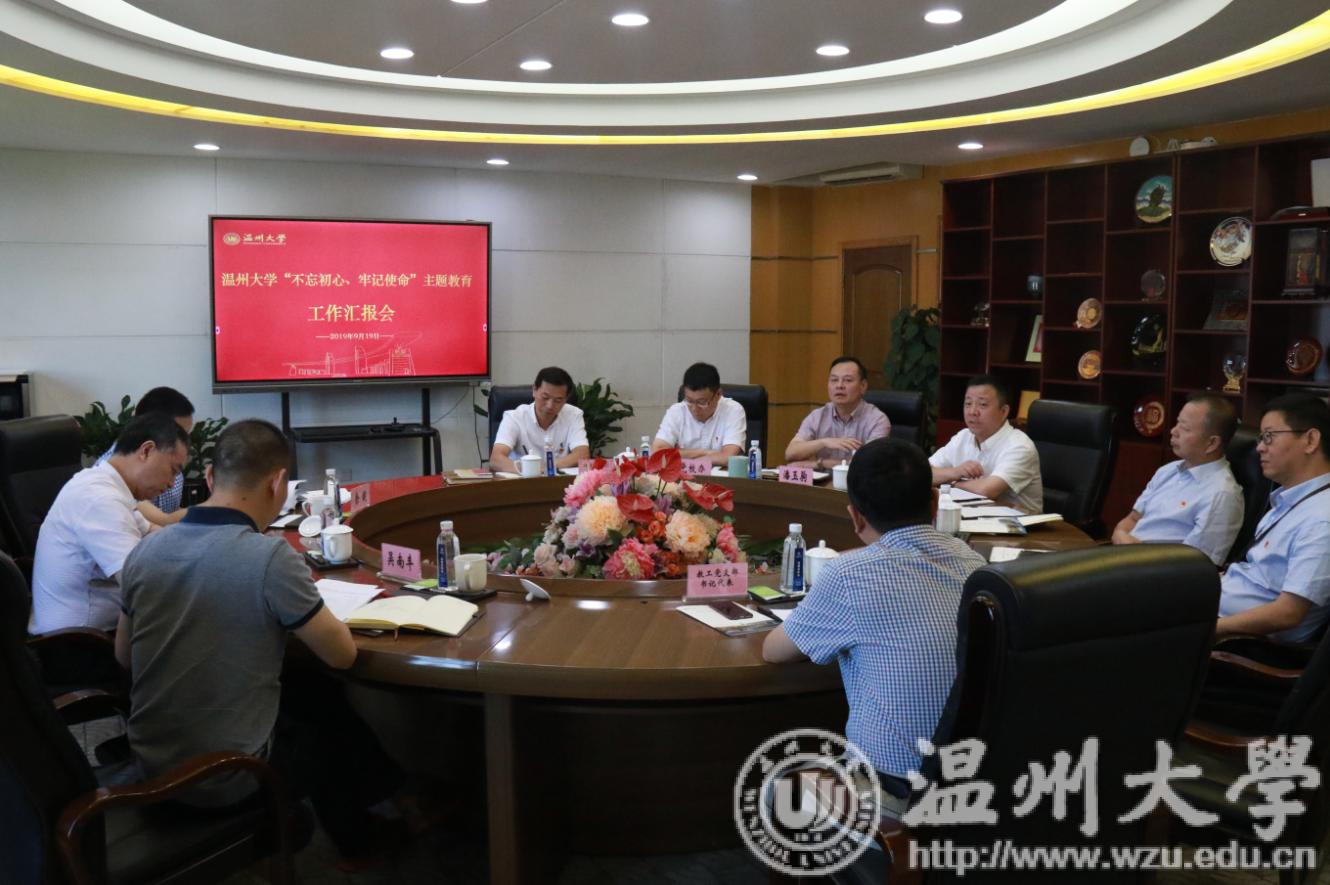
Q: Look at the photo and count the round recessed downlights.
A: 10